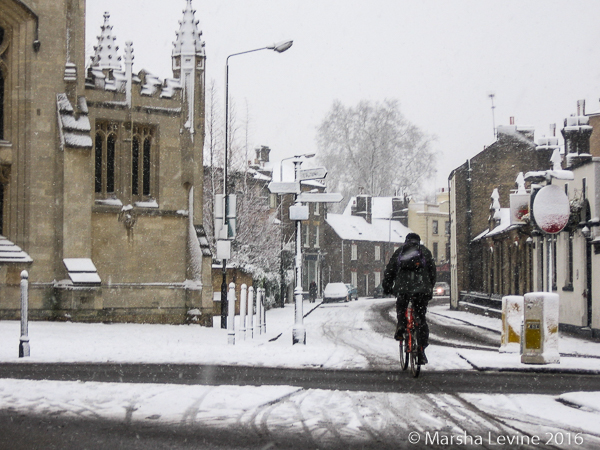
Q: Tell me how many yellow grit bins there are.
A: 2